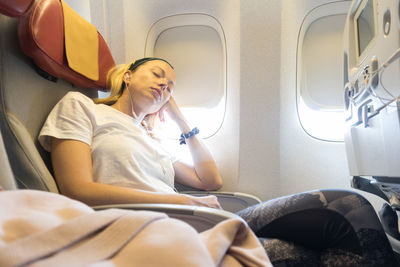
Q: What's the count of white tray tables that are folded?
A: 1